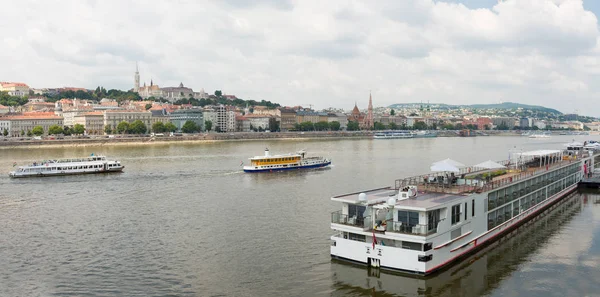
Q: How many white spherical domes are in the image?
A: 2